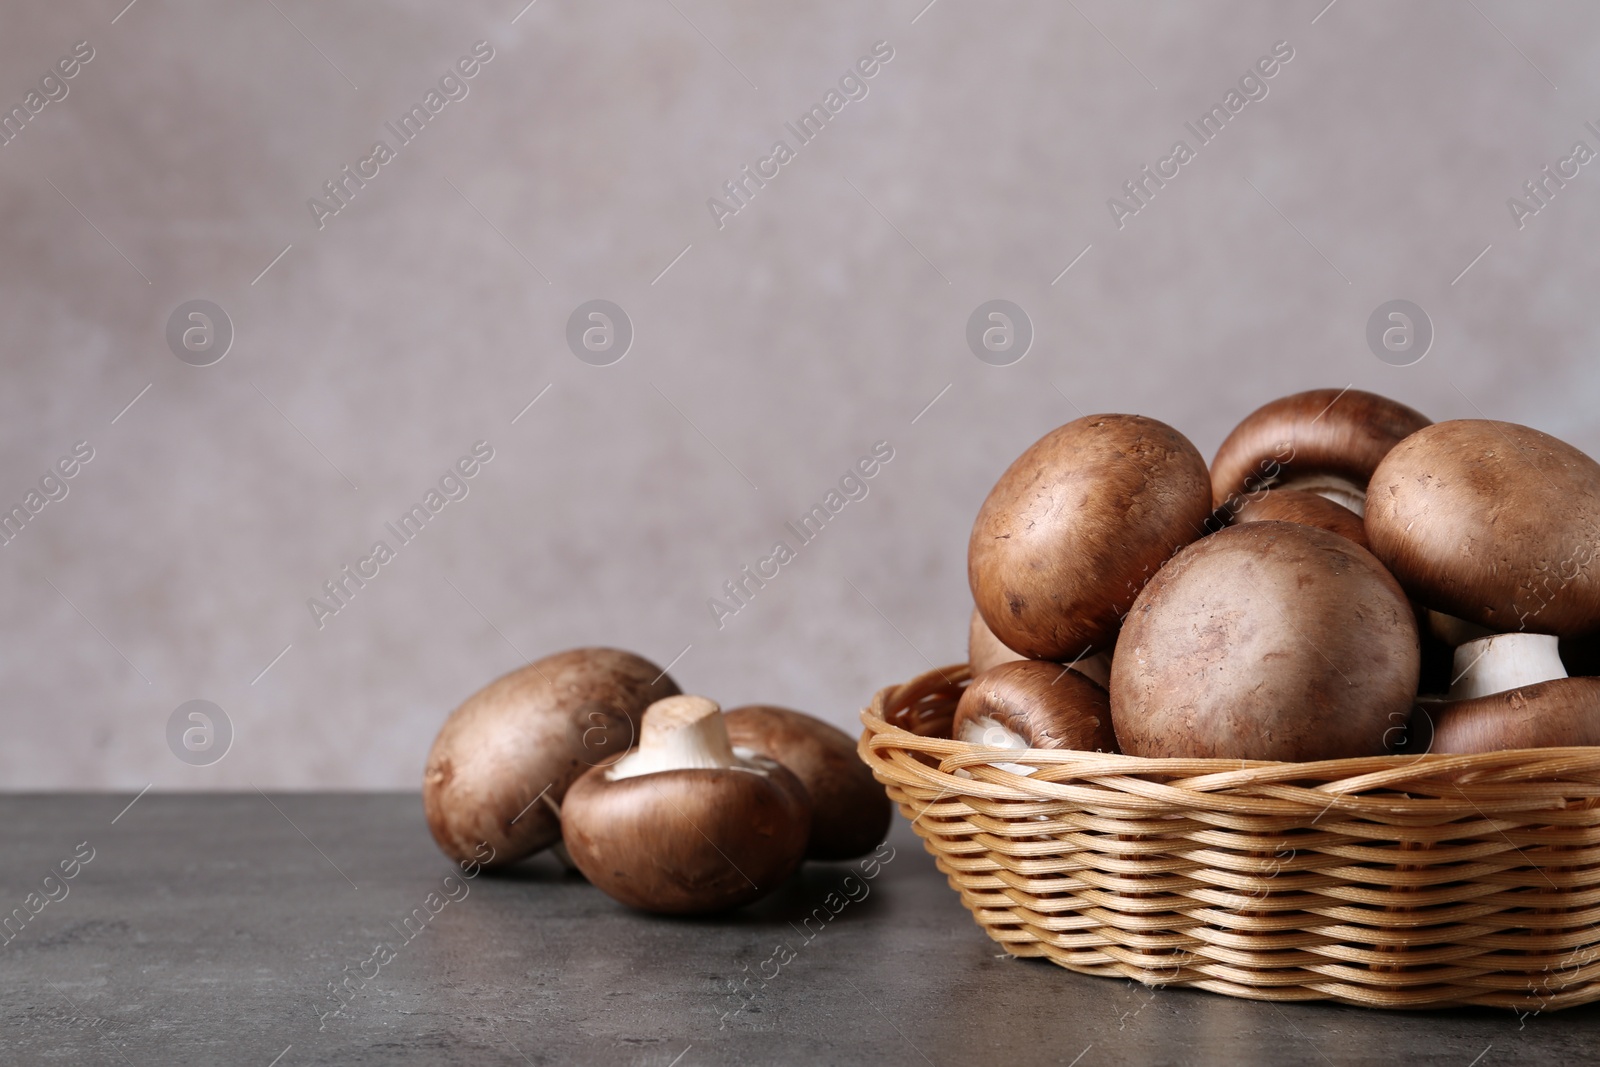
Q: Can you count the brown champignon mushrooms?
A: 11